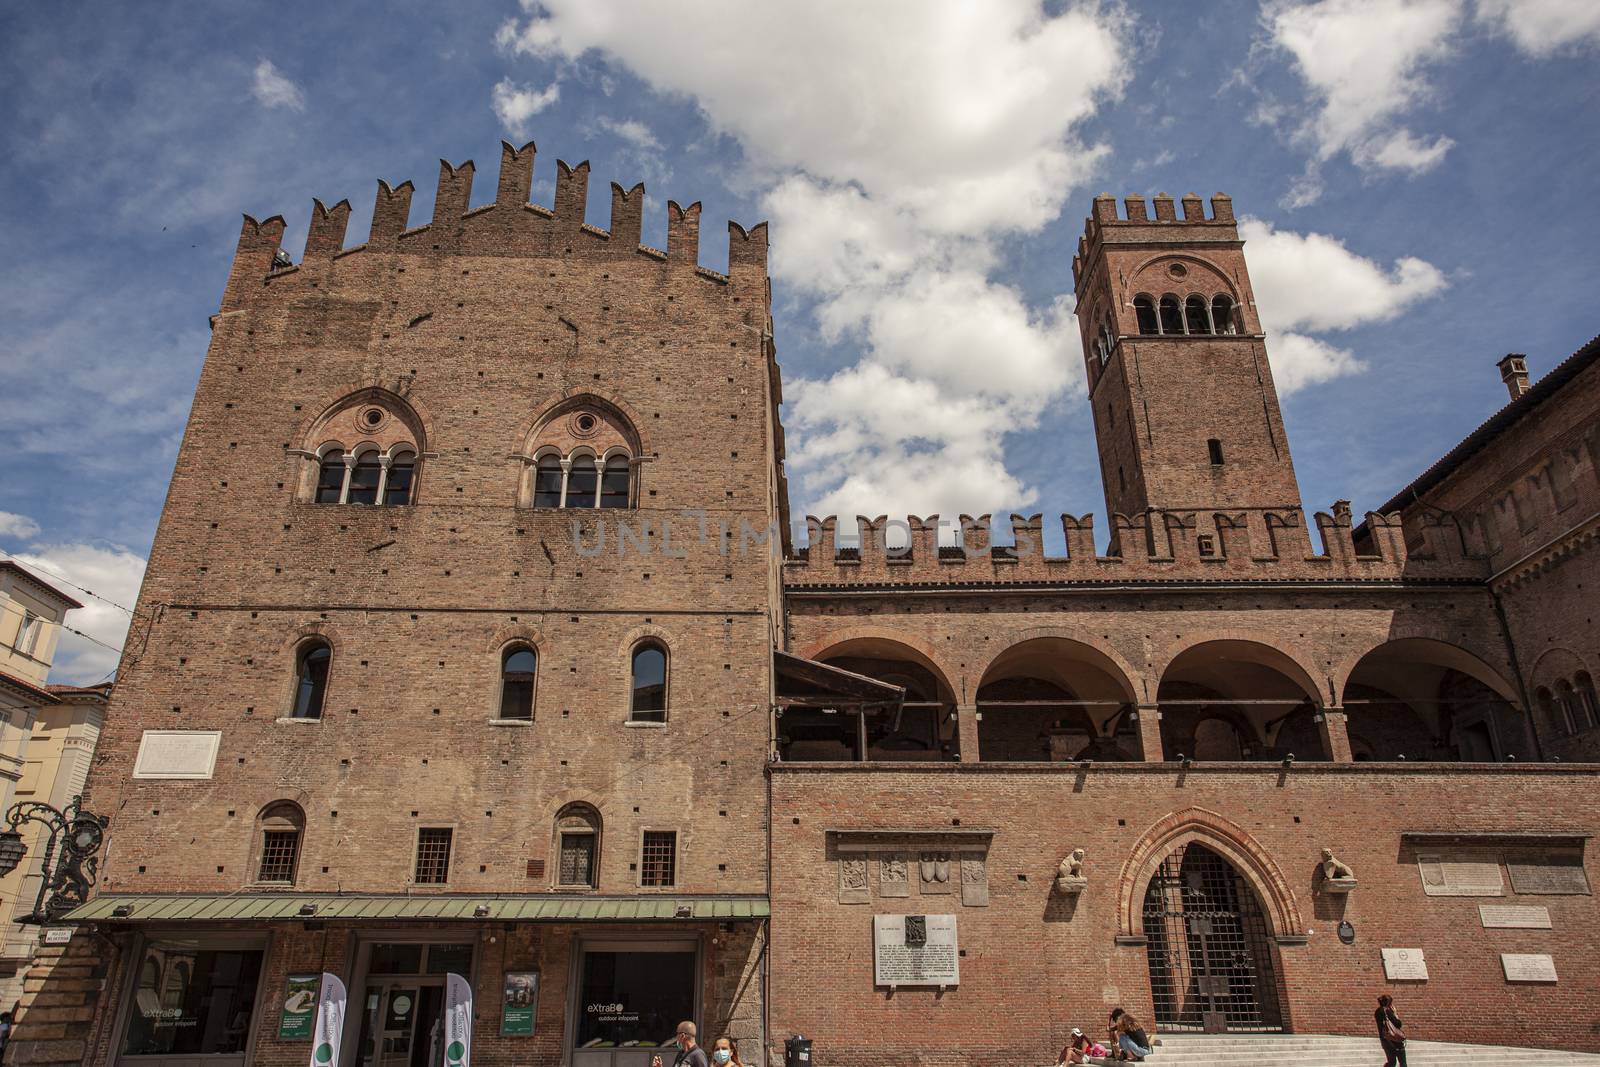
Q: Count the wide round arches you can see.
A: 4